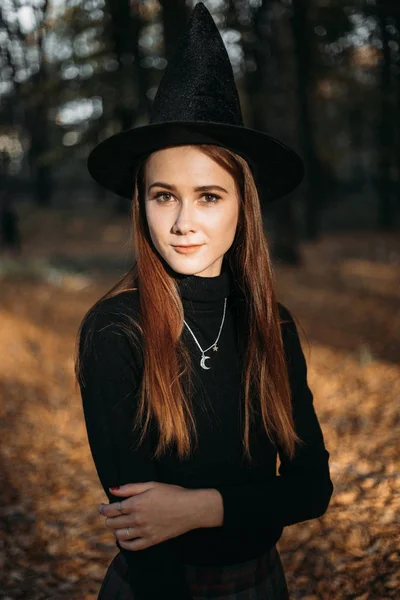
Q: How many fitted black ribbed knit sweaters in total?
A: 1